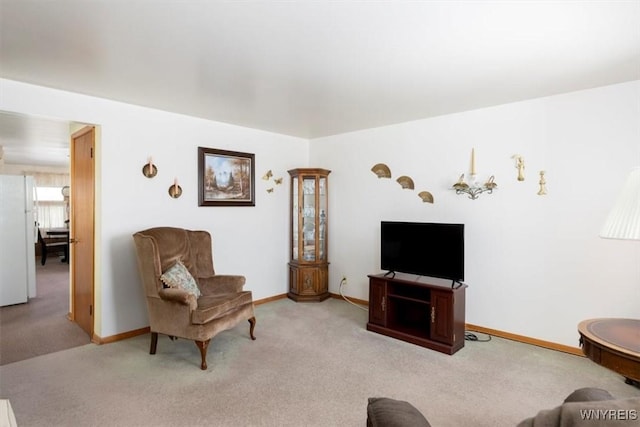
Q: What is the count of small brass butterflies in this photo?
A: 3